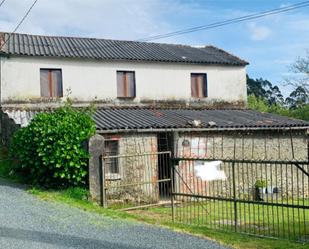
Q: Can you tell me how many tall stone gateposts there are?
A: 1